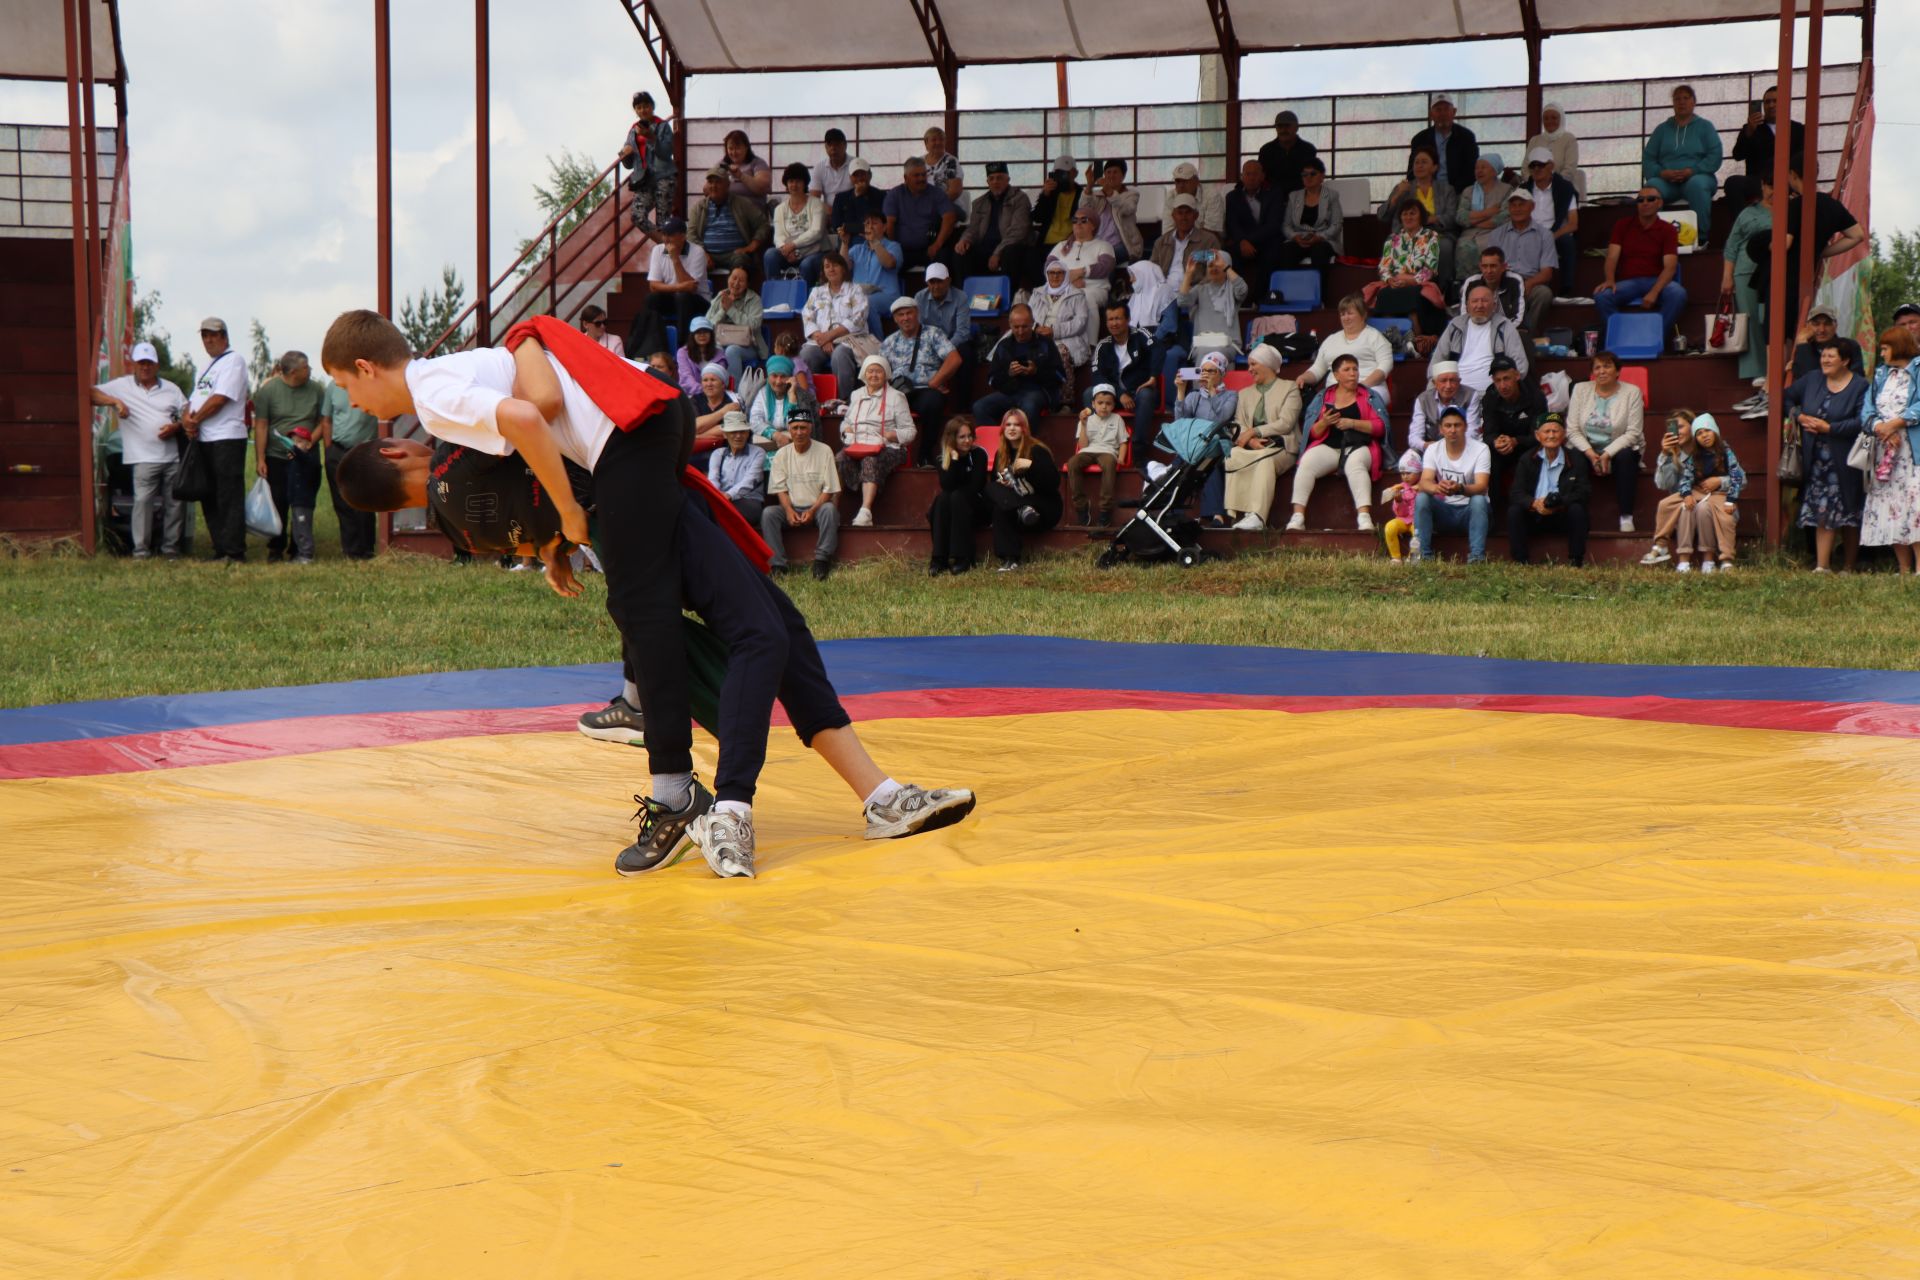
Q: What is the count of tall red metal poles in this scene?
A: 6